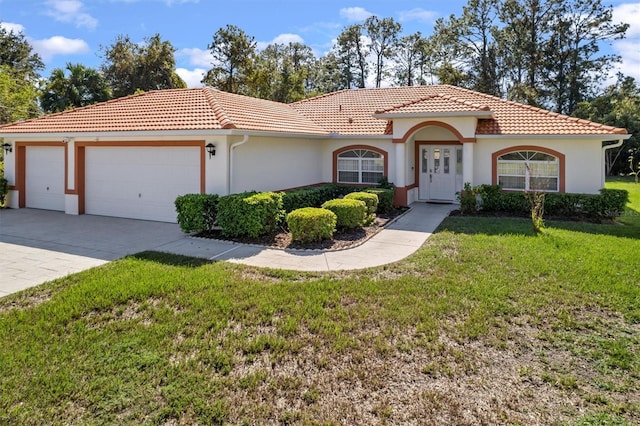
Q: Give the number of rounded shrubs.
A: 3